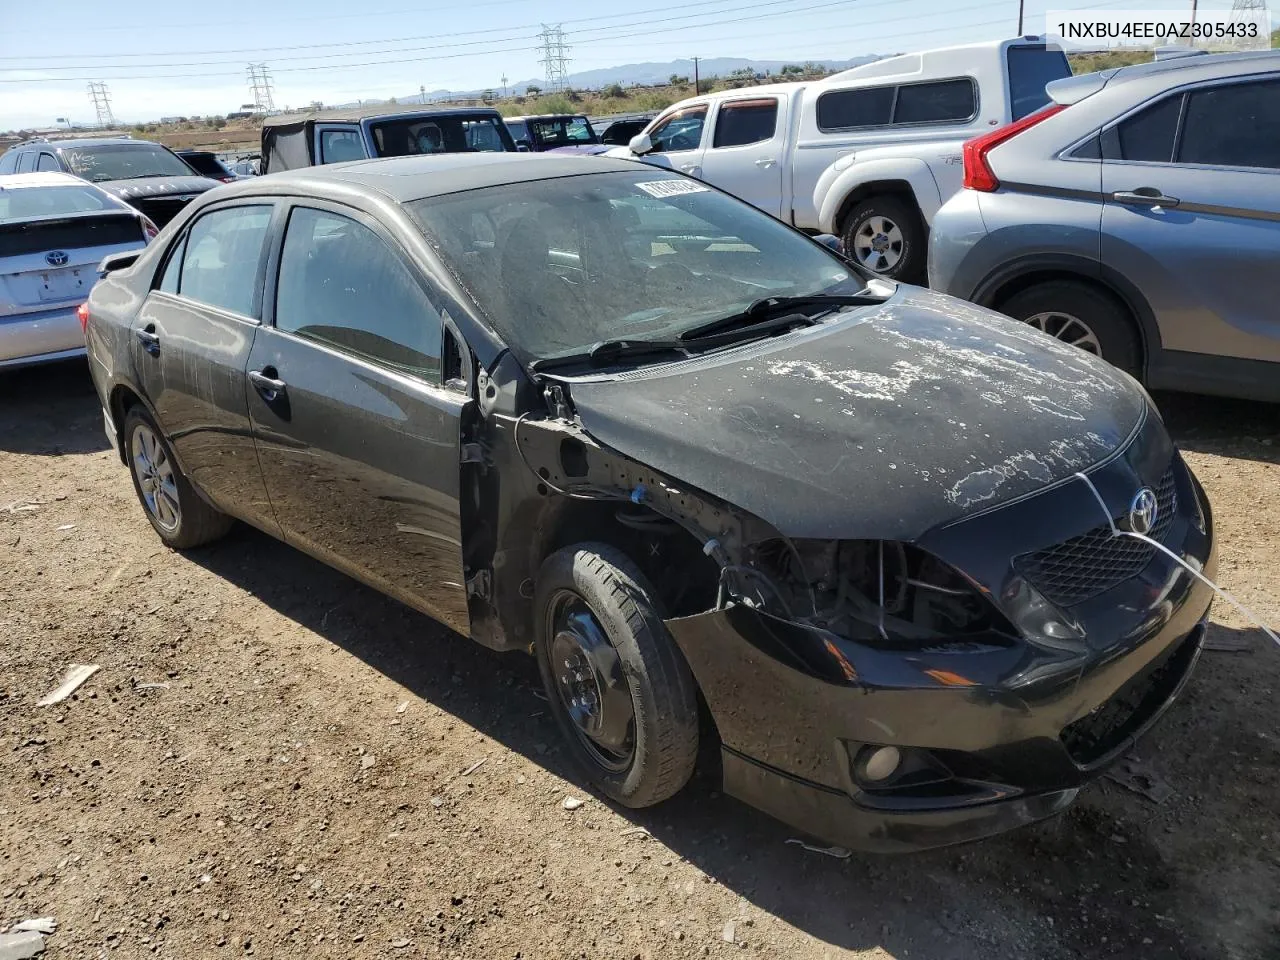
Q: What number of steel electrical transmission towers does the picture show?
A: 4